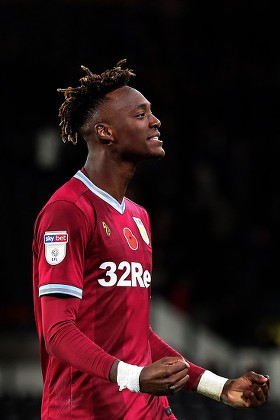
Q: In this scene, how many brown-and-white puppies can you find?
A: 0